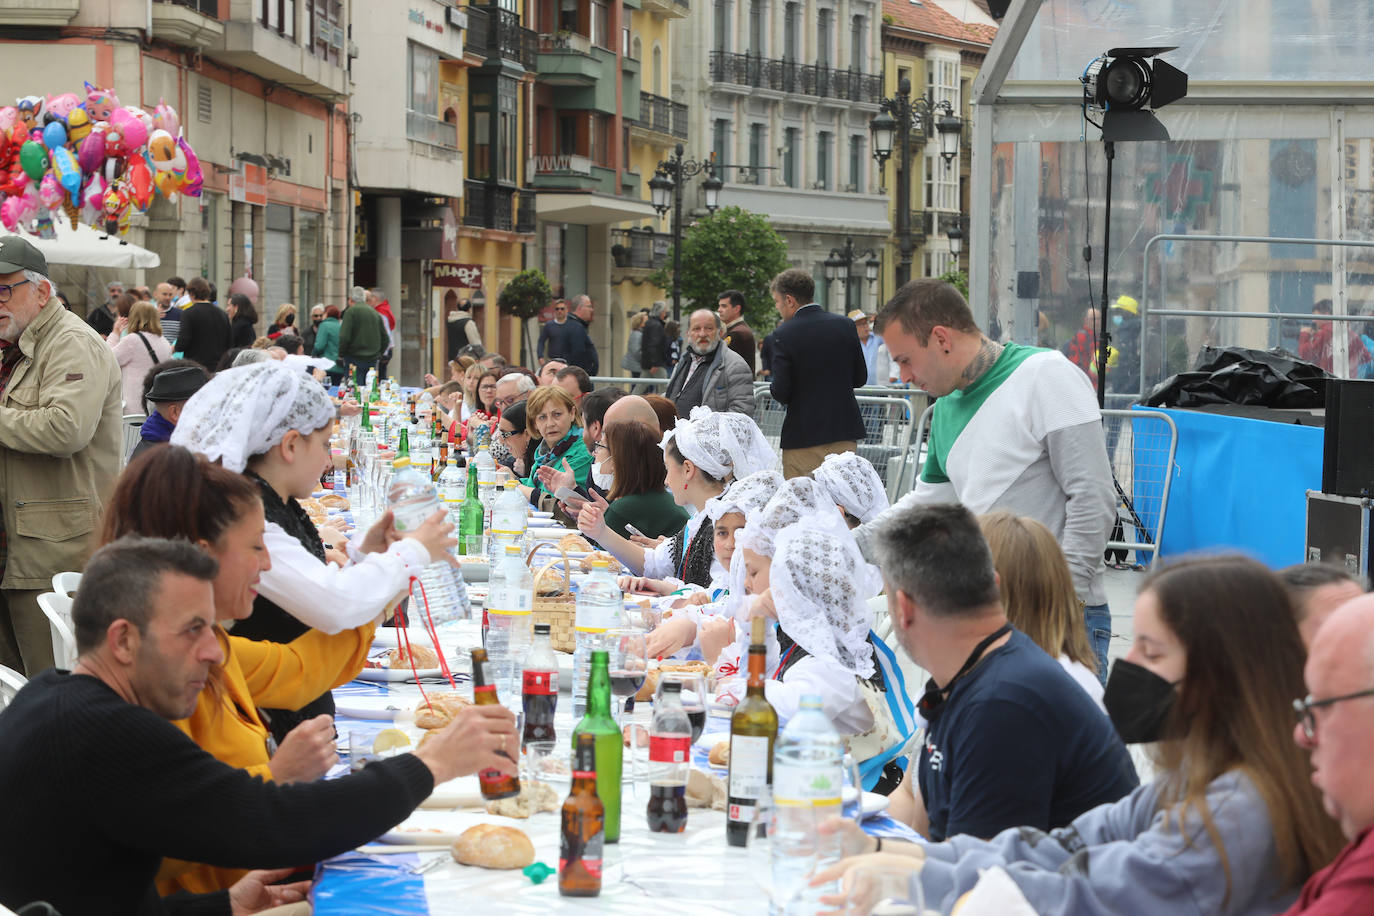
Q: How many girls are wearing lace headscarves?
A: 6